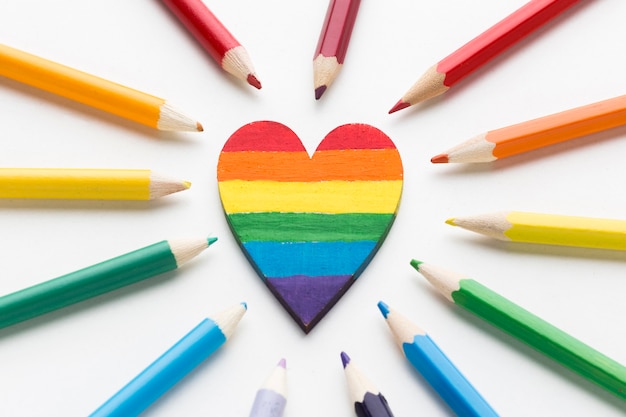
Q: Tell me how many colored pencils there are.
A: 13